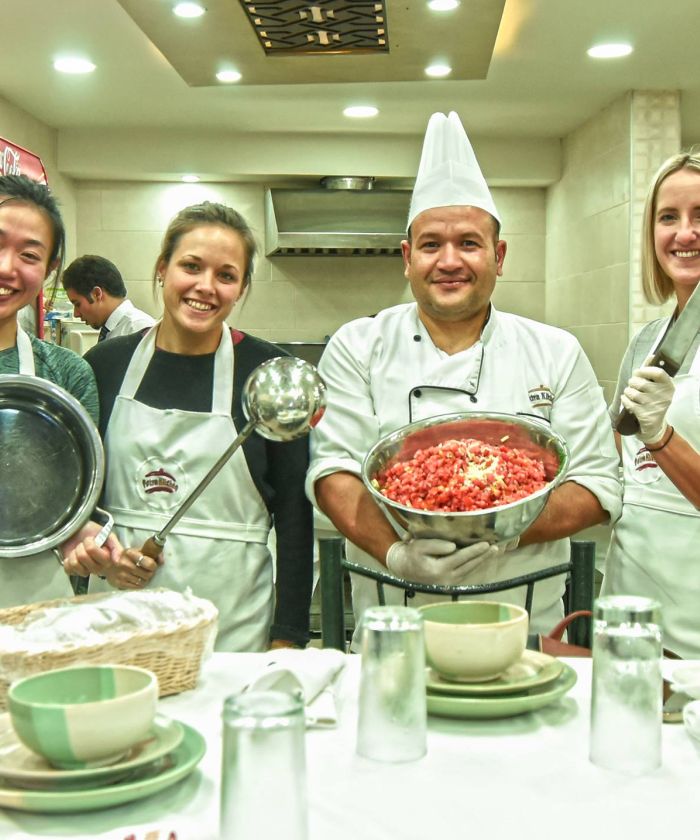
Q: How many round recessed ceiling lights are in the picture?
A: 8